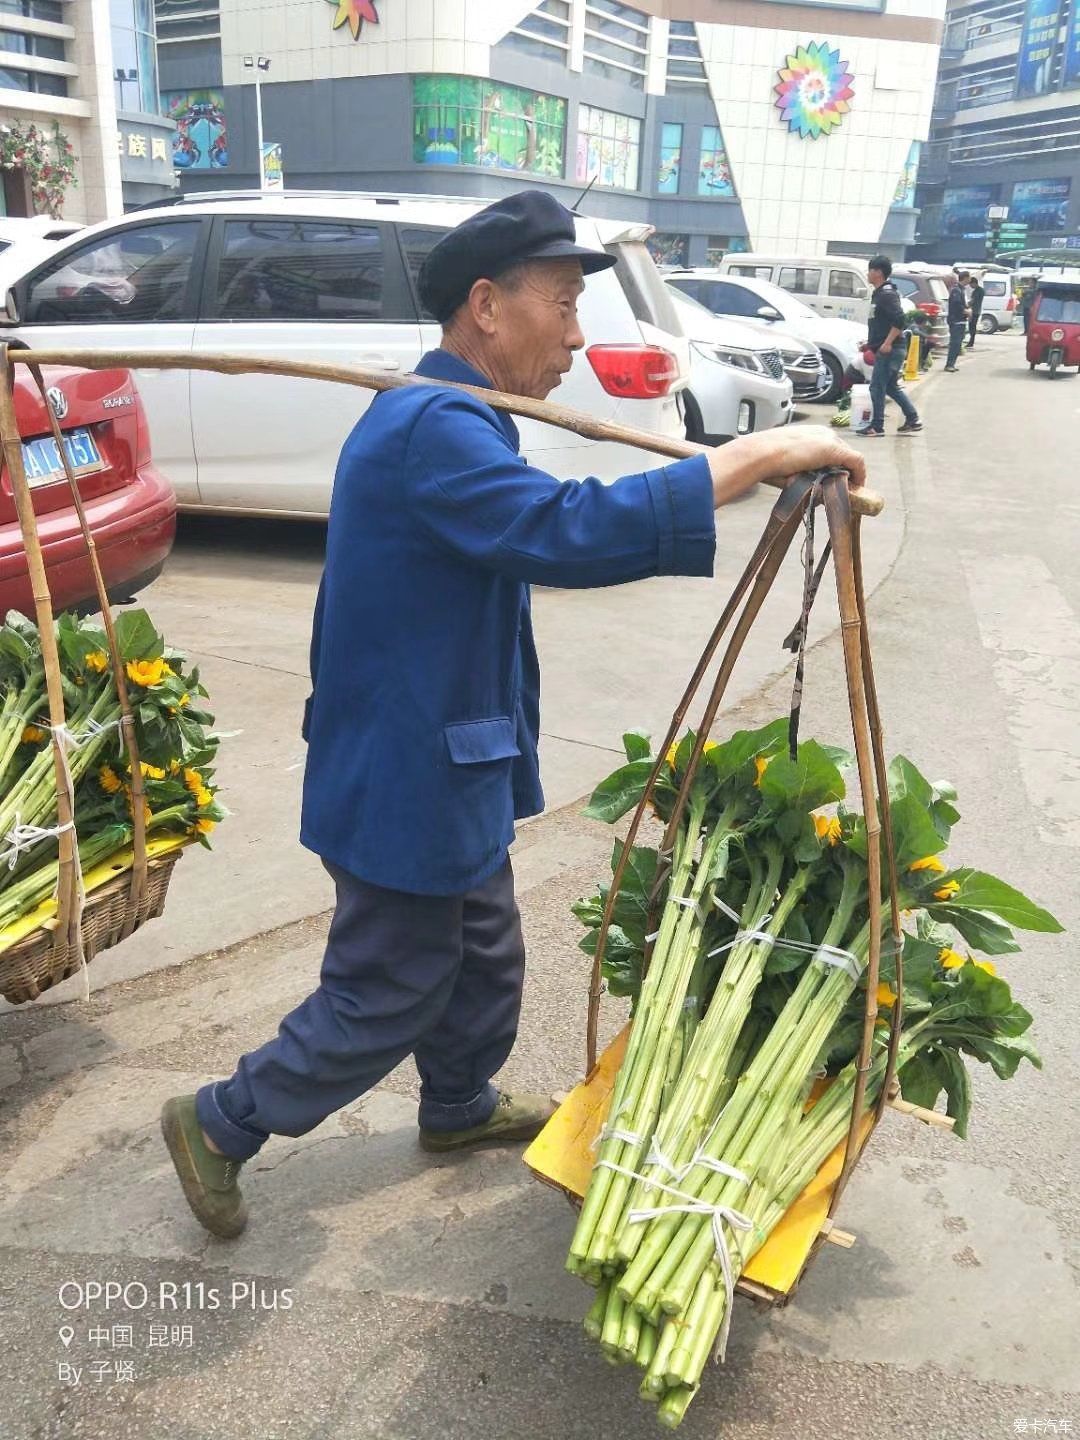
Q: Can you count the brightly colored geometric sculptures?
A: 2